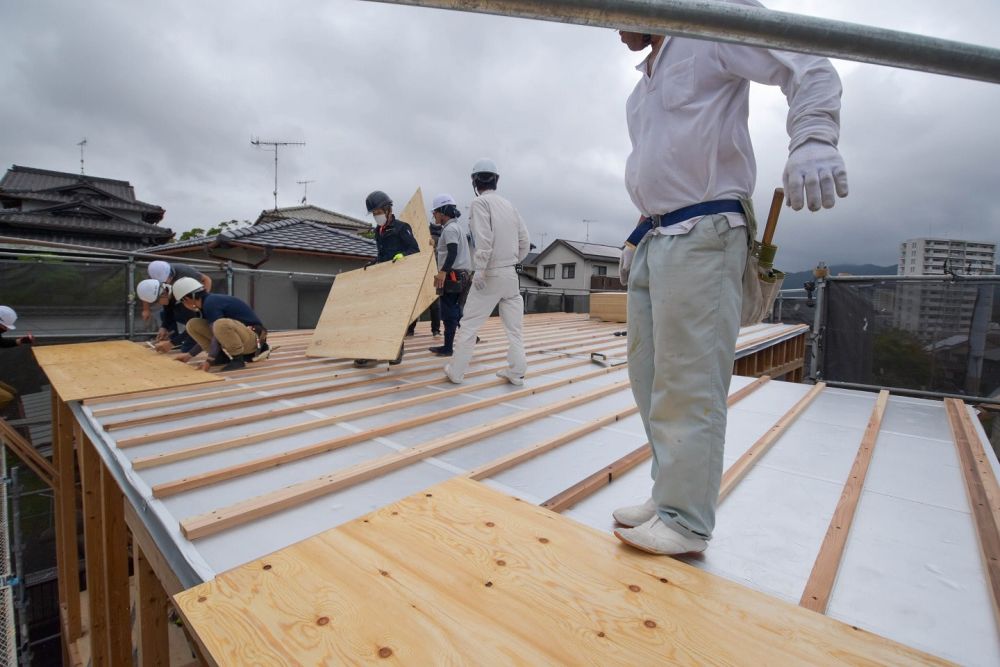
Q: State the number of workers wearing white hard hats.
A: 6